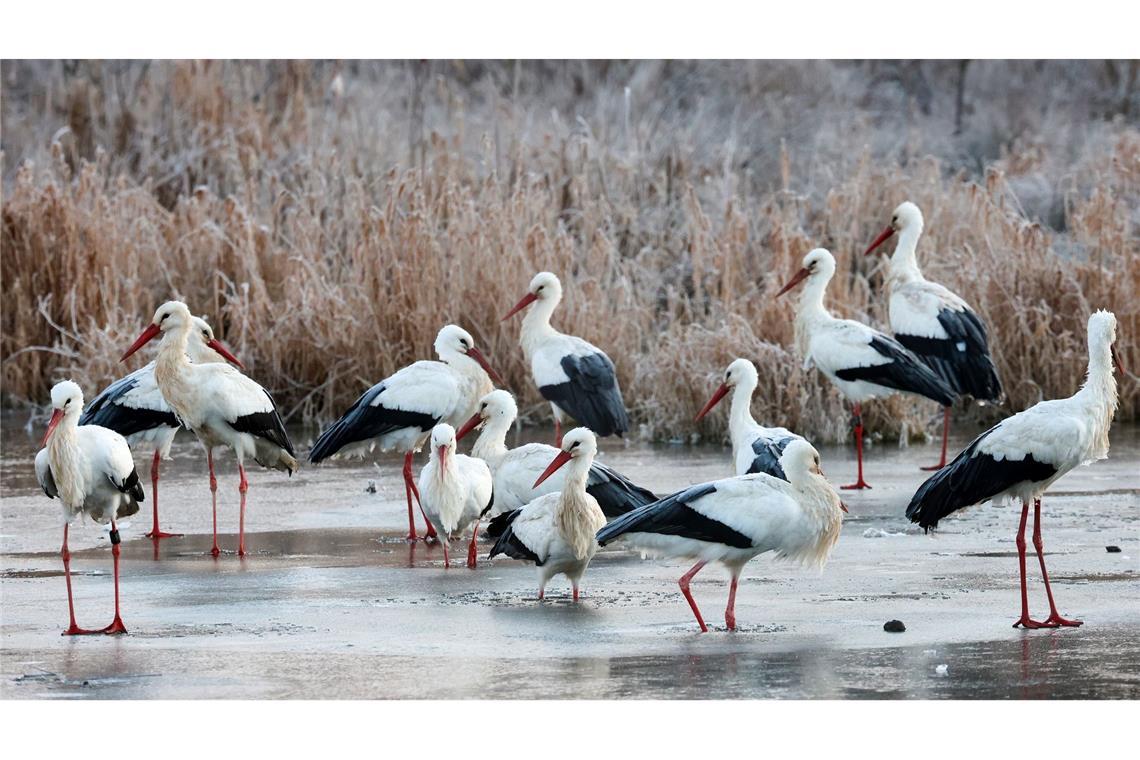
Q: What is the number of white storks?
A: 13